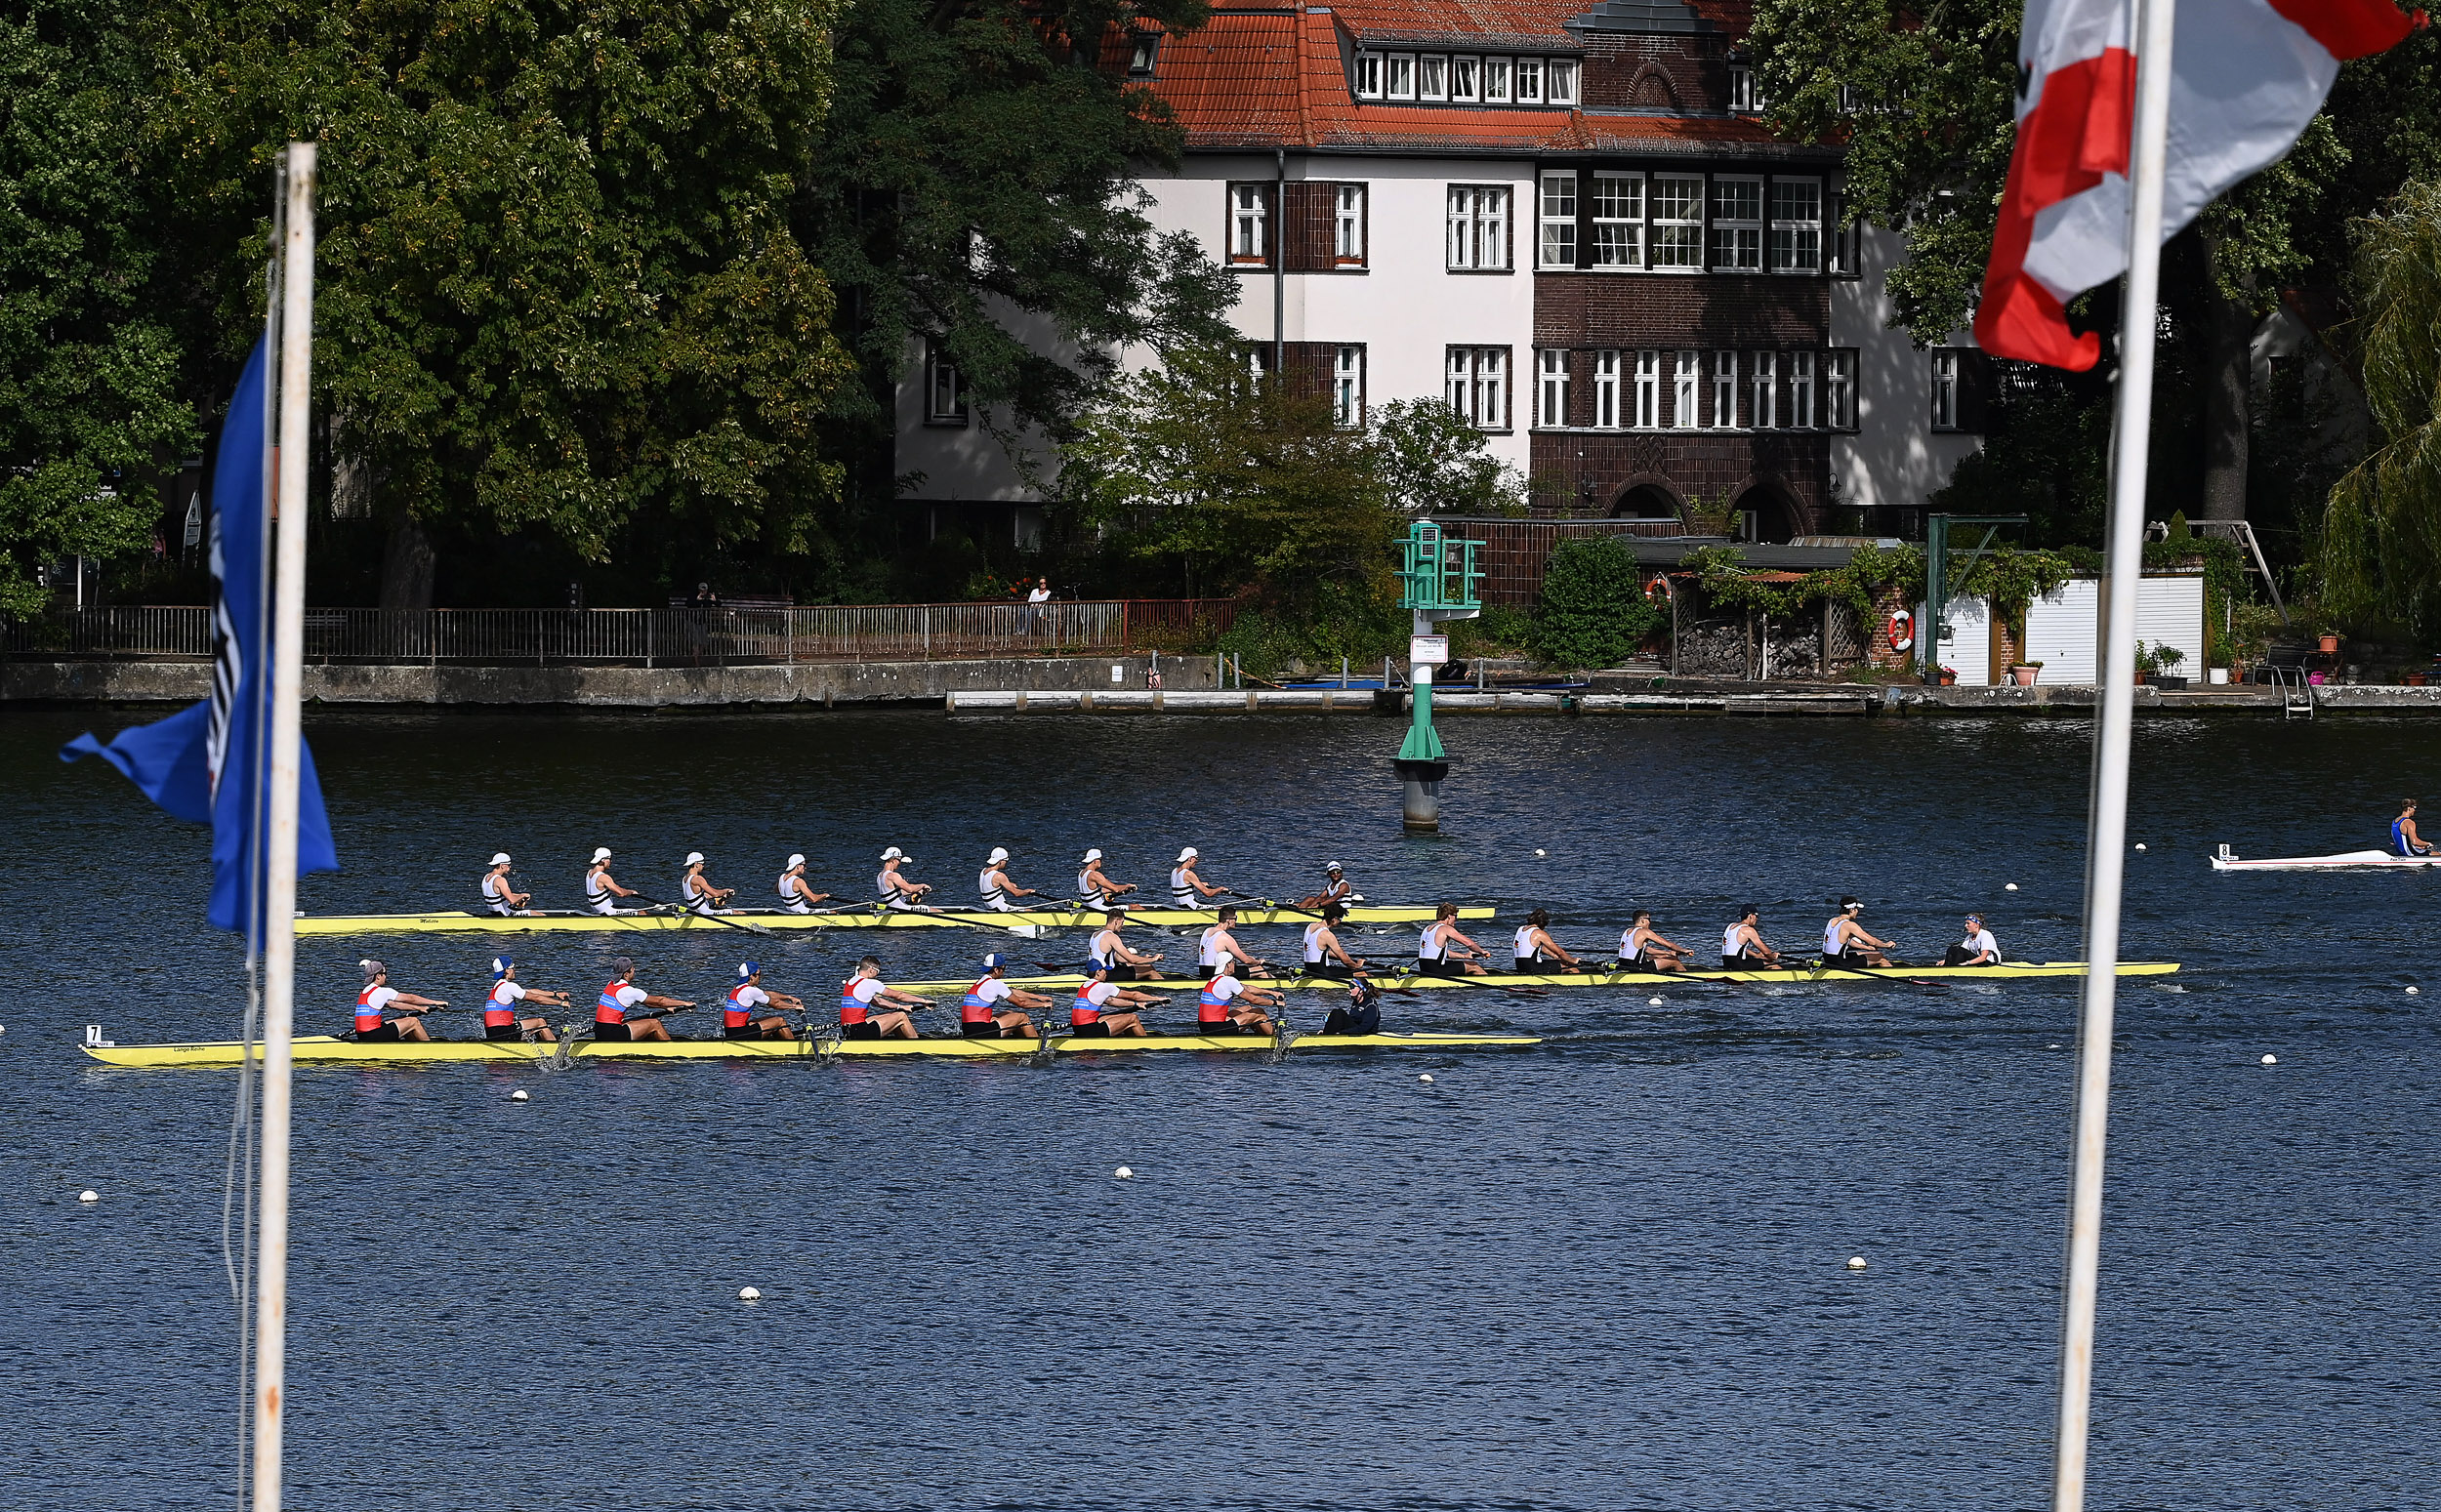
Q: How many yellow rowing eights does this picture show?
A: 3